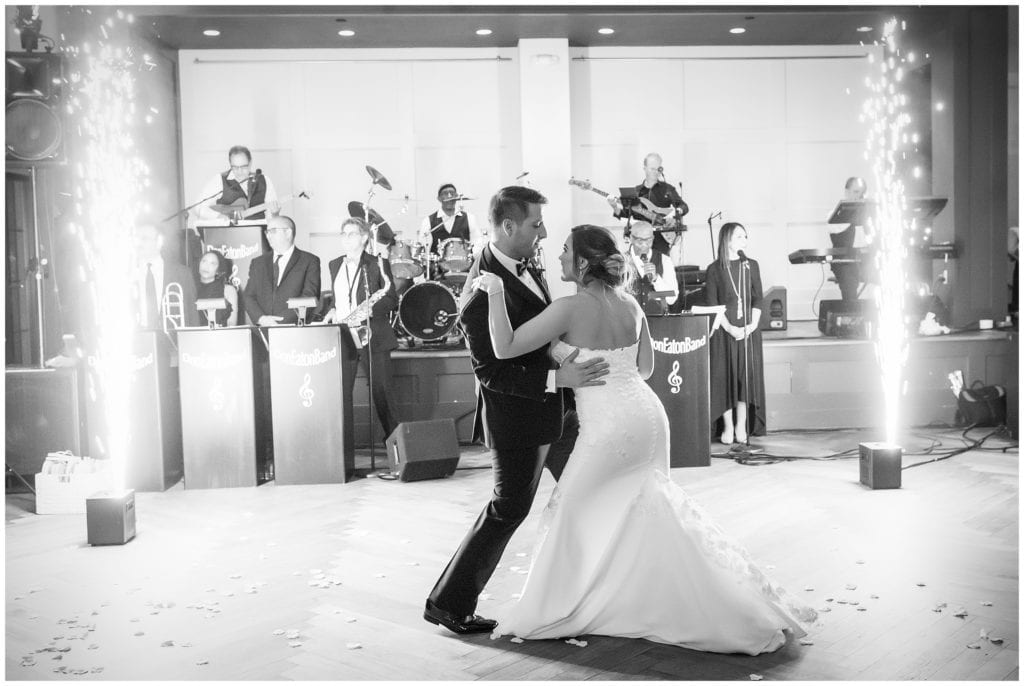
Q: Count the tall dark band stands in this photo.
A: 5